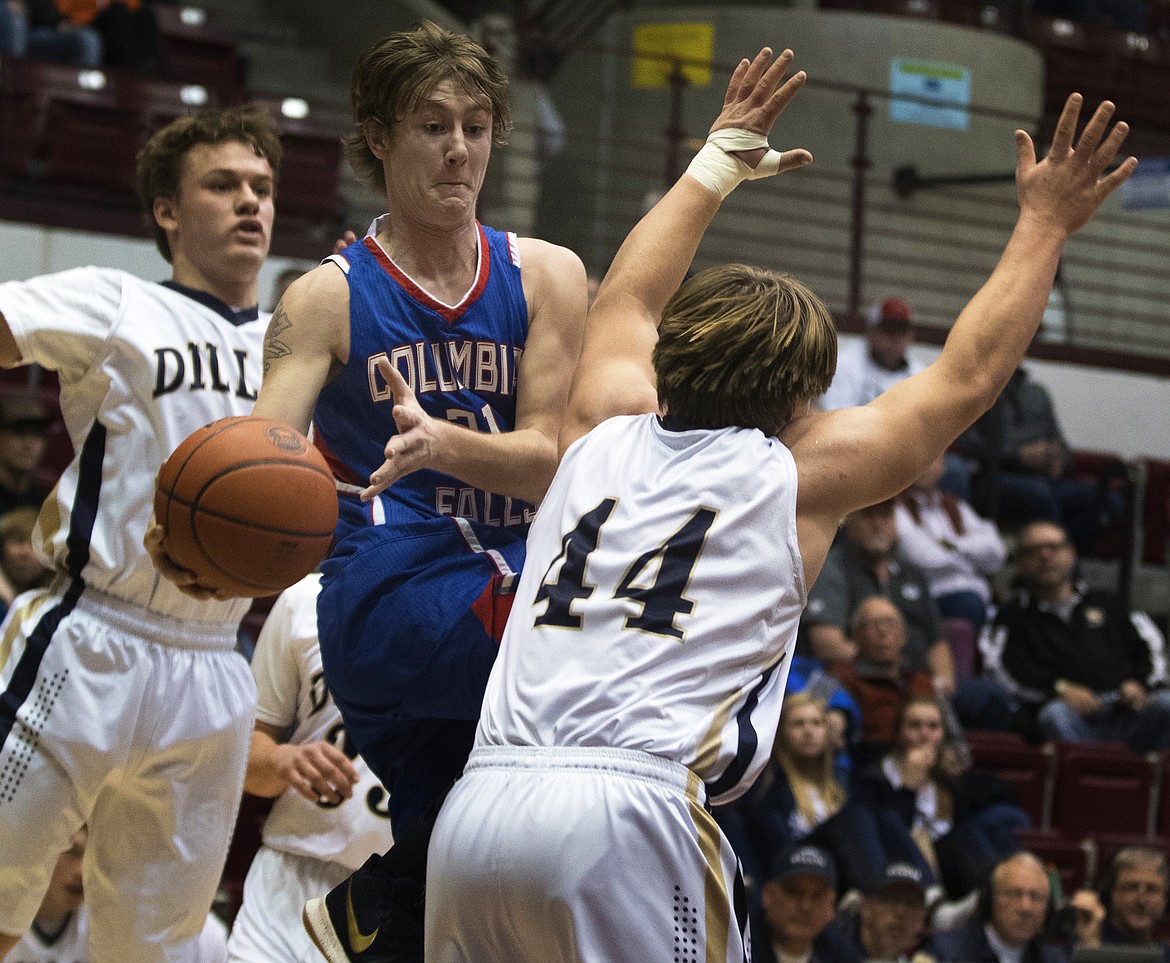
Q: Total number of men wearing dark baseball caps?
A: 2